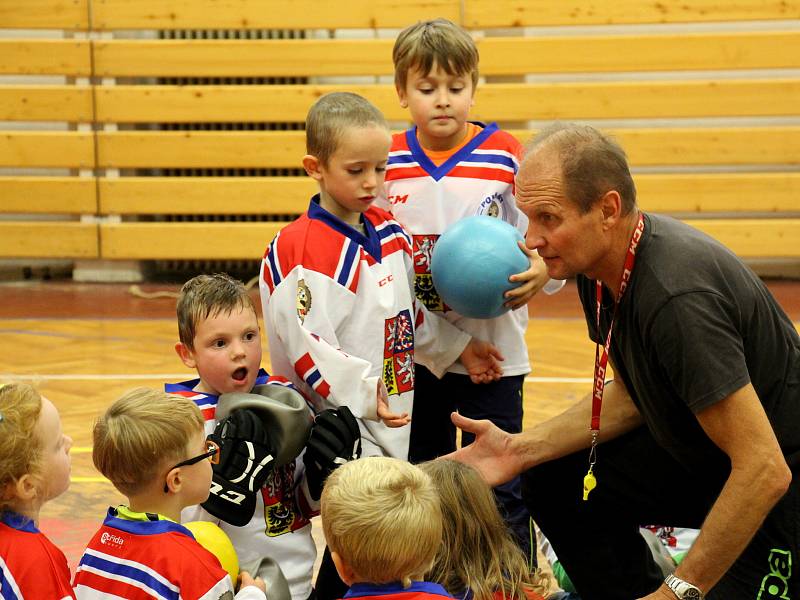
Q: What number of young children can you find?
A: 7